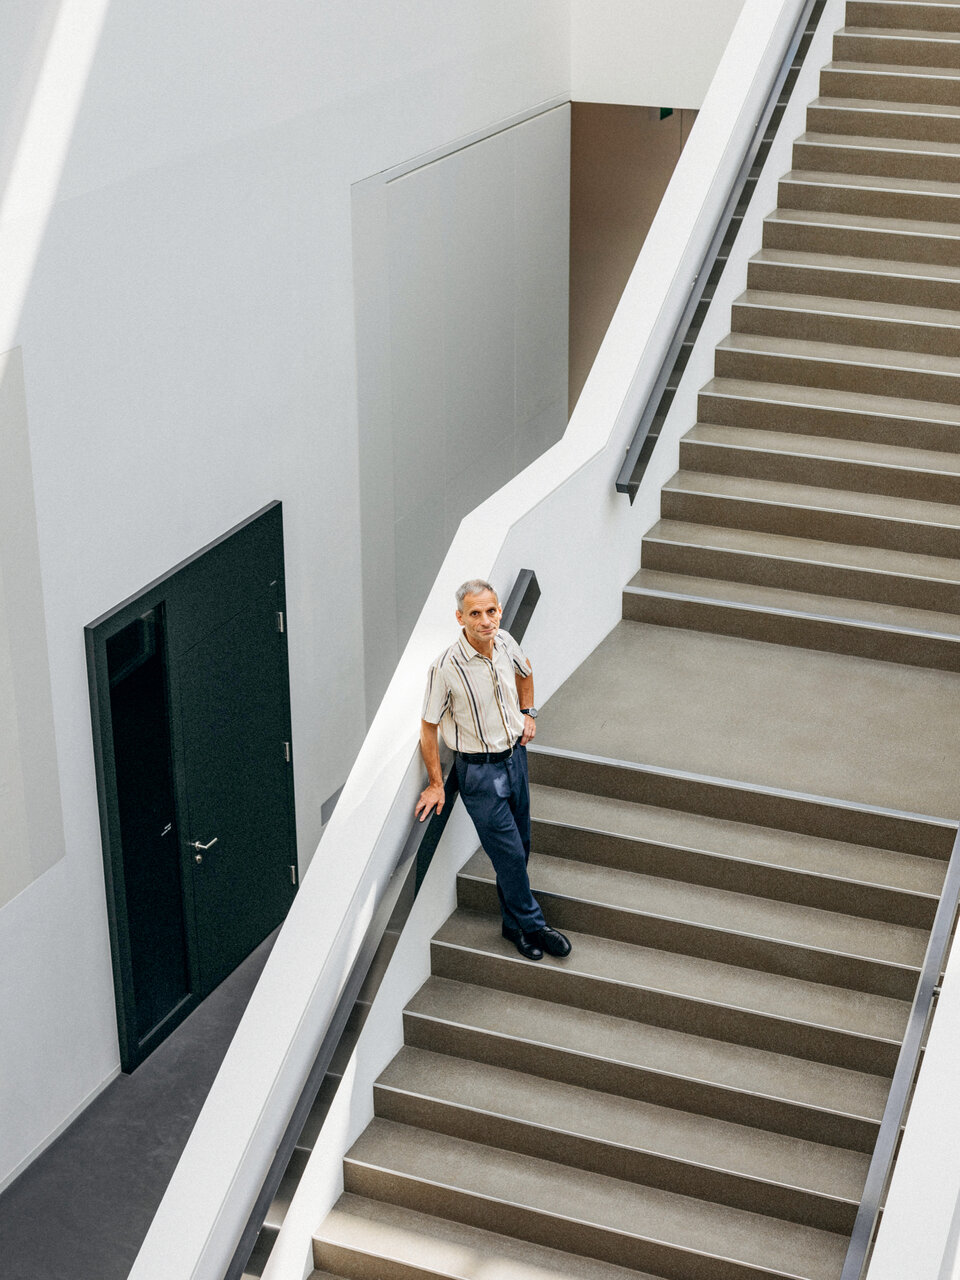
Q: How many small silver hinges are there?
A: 3